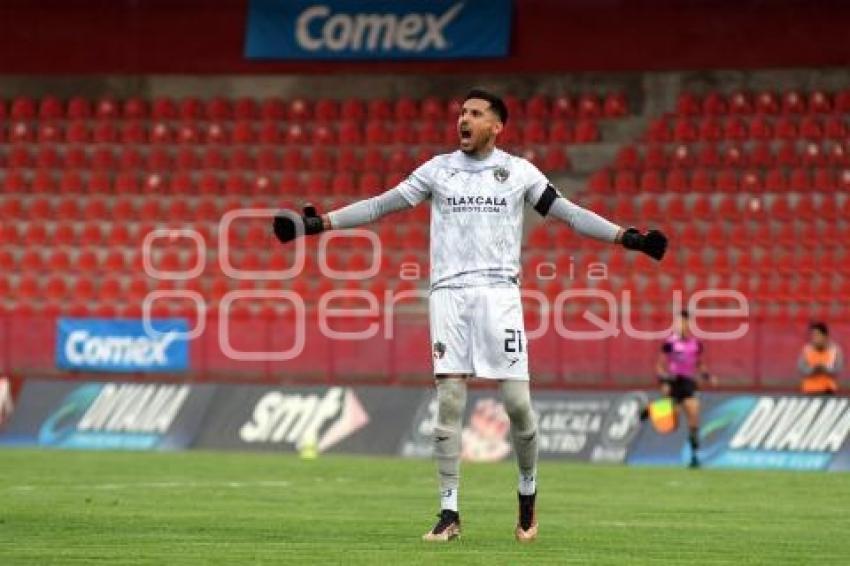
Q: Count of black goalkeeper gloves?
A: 2